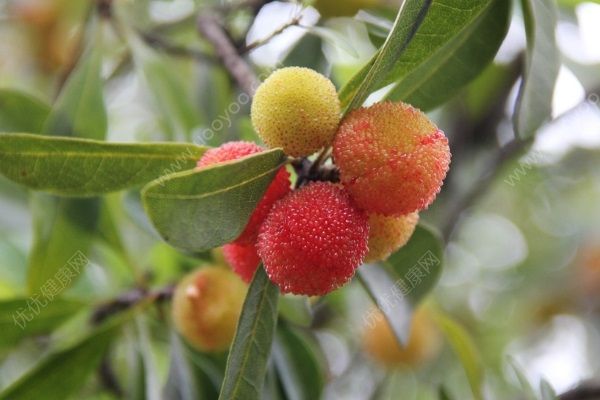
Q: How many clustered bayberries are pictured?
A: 6